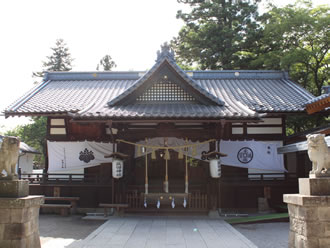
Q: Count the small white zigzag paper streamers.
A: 4